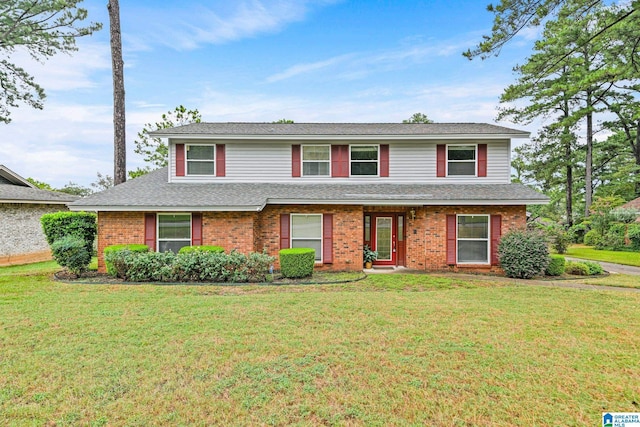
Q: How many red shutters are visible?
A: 14